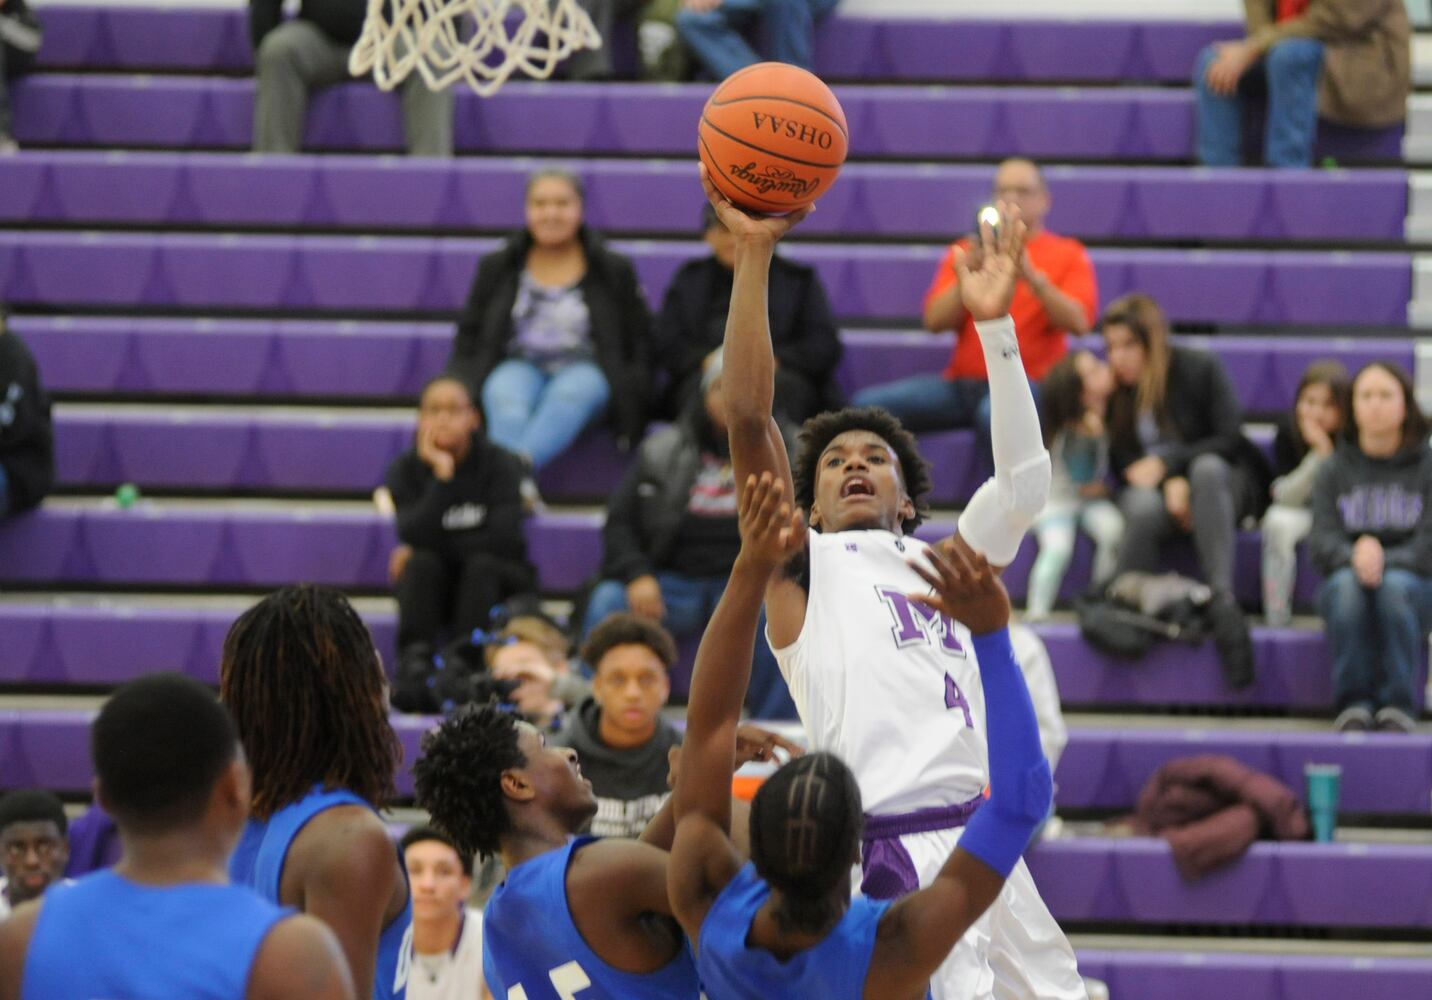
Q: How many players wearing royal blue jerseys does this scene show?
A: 4